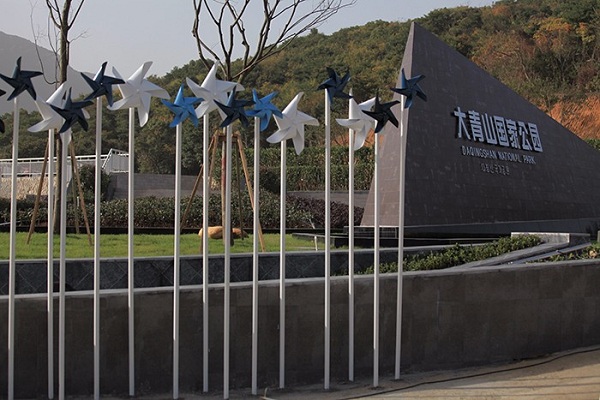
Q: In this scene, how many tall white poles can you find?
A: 14